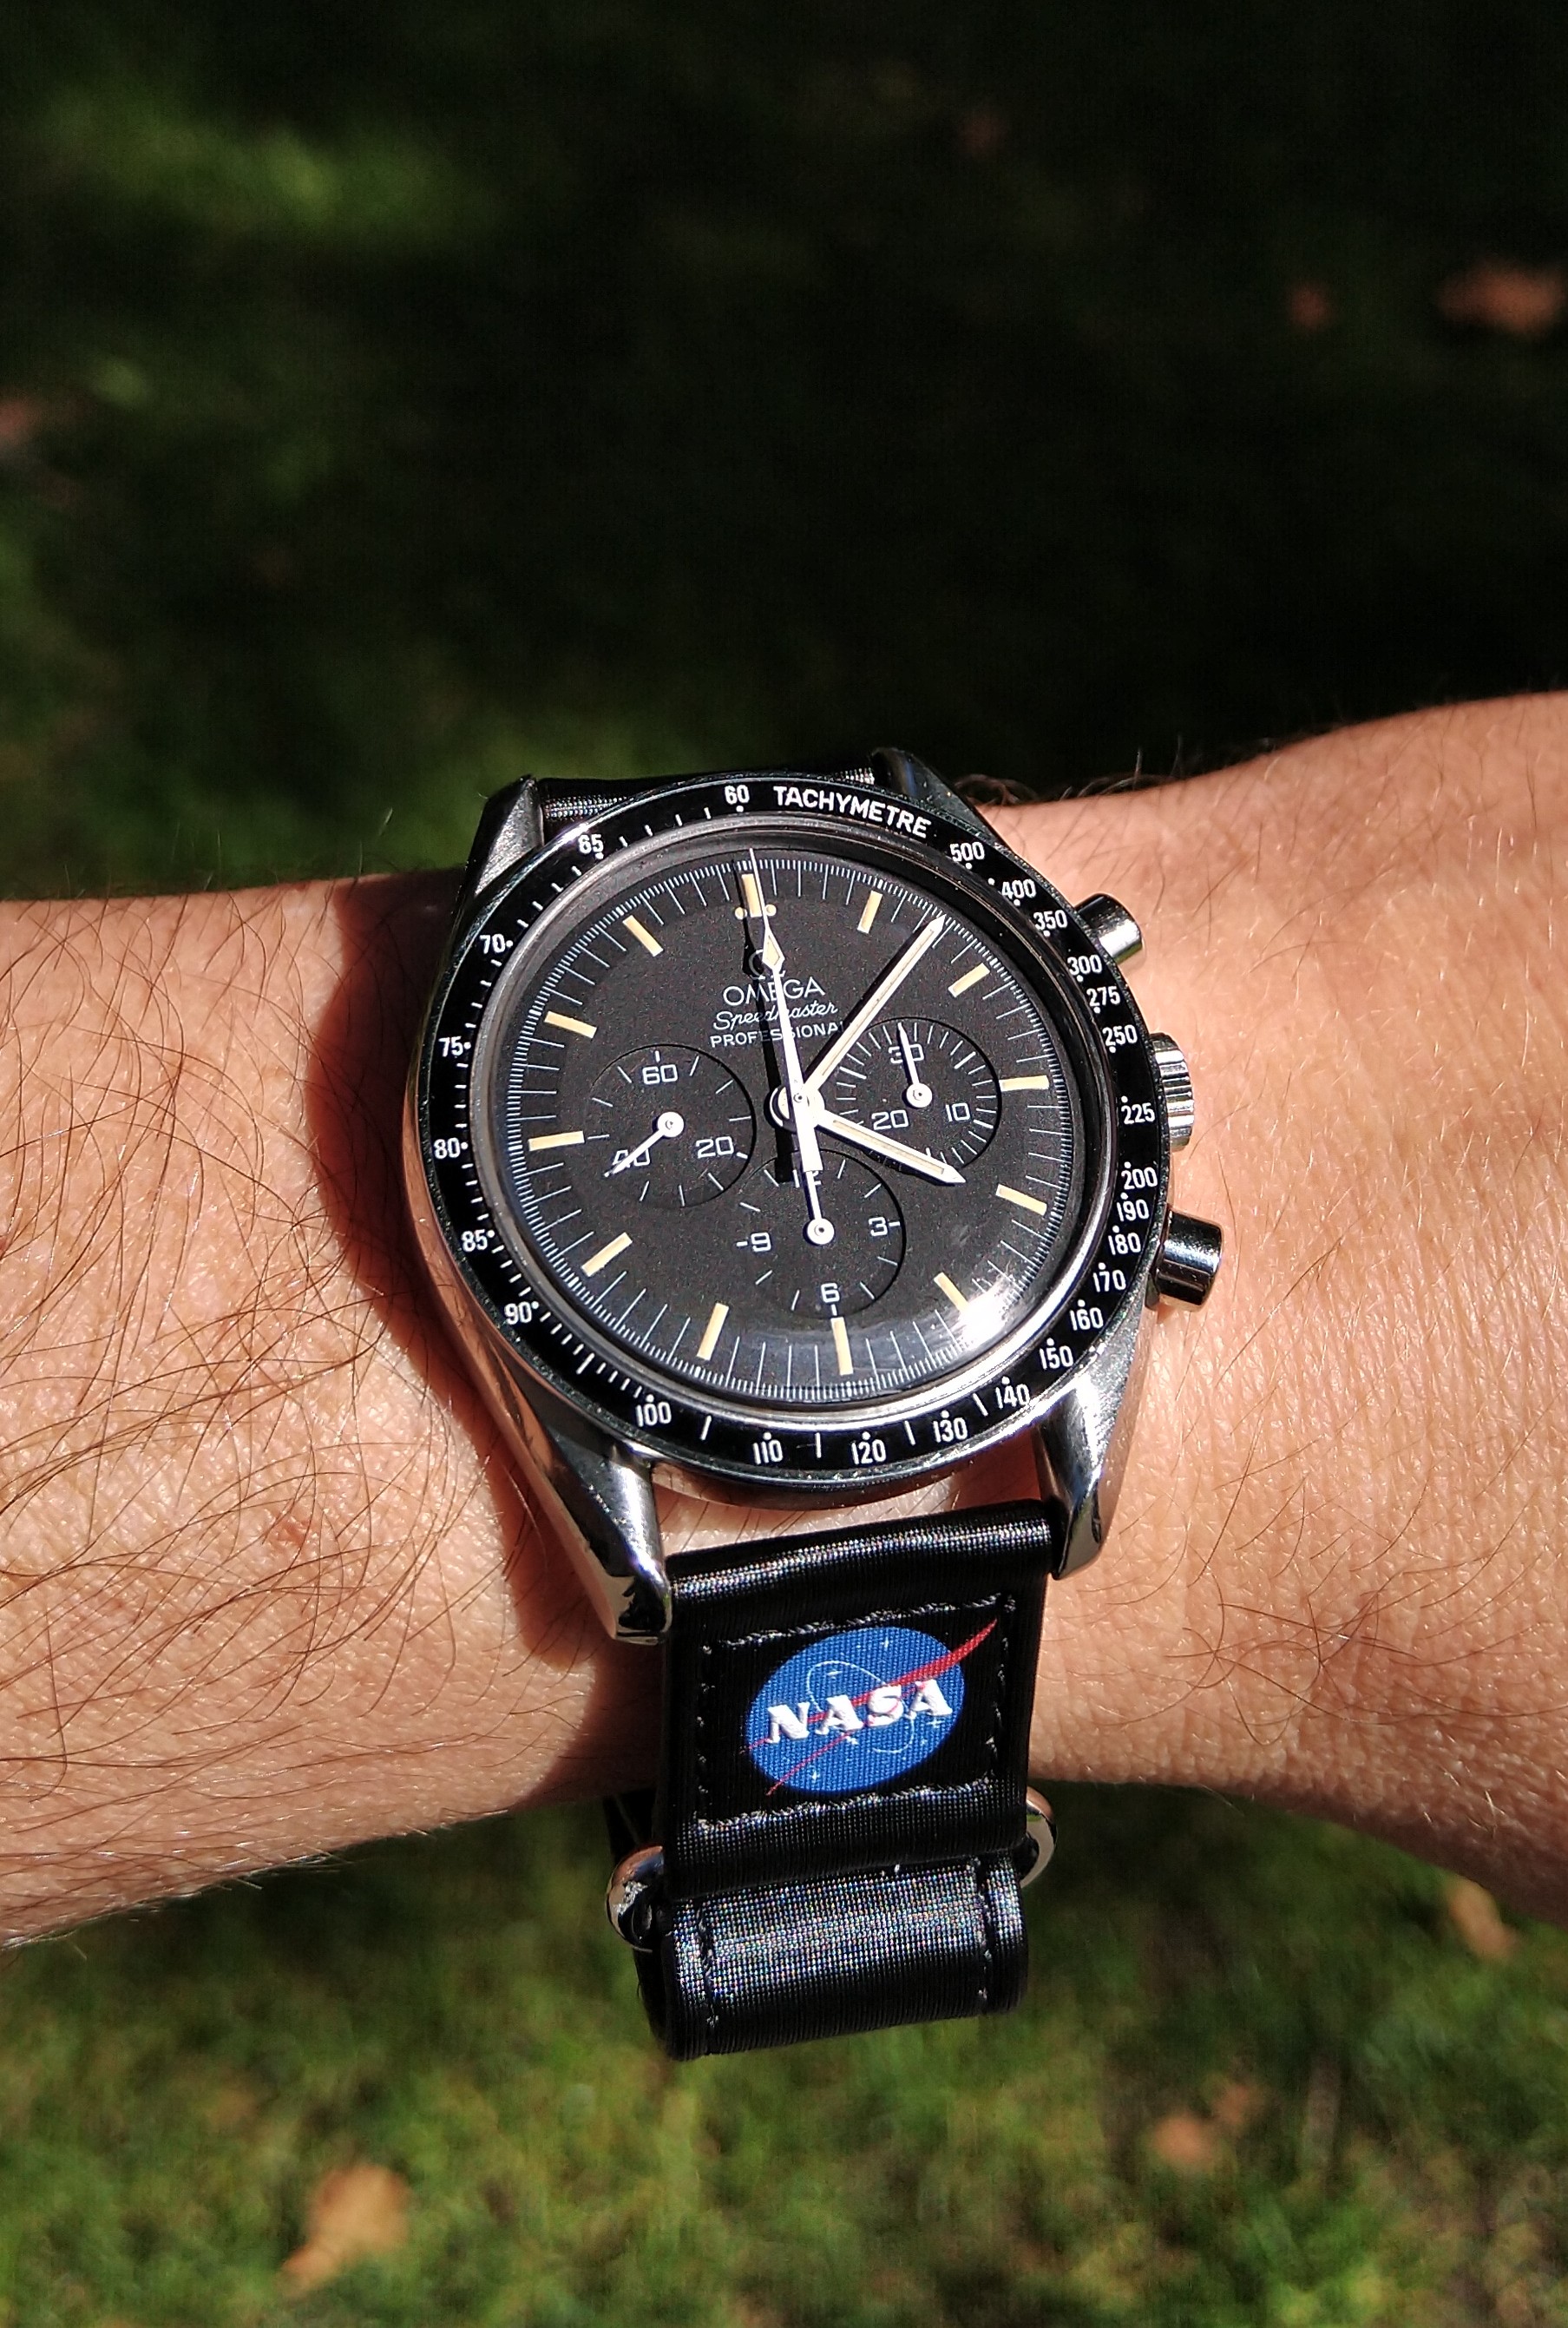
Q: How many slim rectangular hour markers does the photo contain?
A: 12